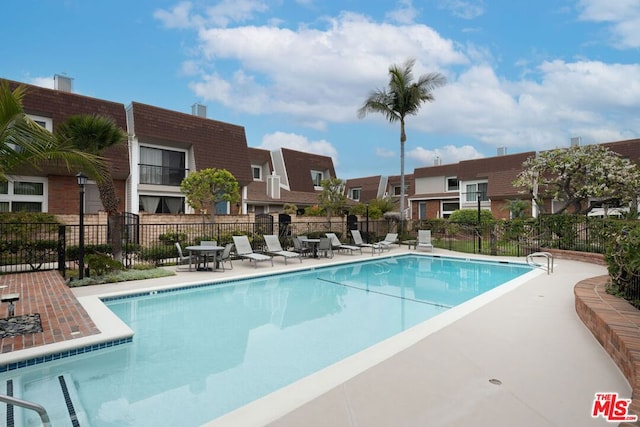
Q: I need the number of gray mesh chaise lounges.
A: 6